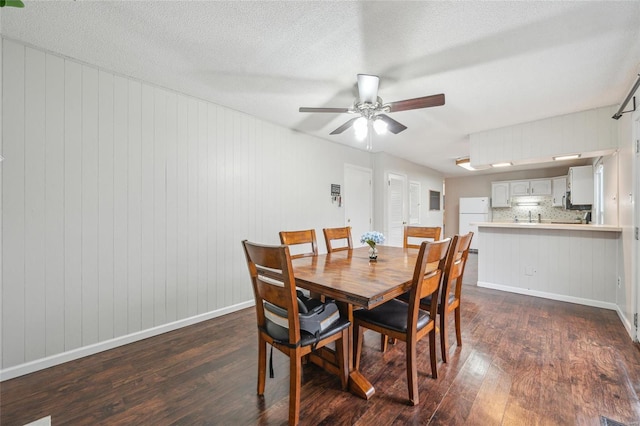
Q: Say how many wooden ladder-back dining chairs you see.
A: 6